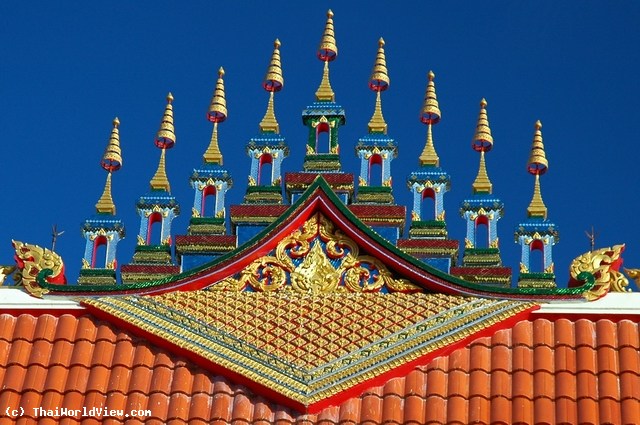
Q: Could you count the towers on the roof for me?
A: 9